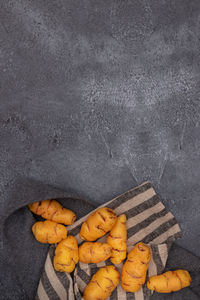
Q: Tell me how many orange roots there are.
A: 9